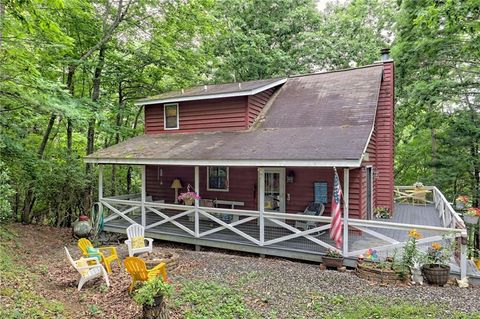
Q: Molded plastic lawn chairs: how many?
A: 4